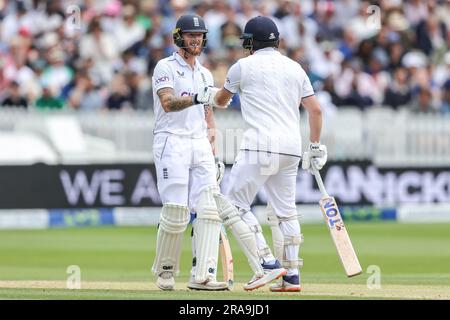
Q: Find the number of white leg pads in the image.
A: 4